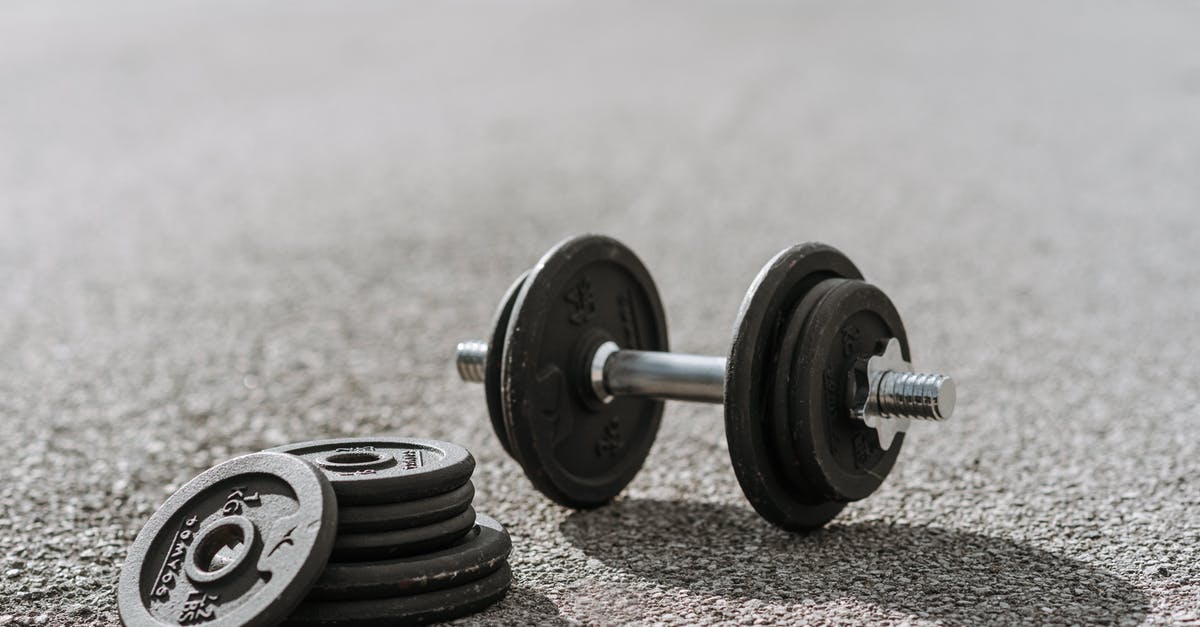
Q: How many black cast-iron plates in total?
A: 11